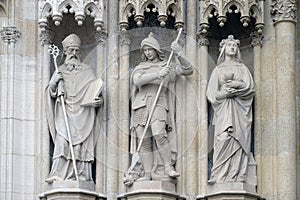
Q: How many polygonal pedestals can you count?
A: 3